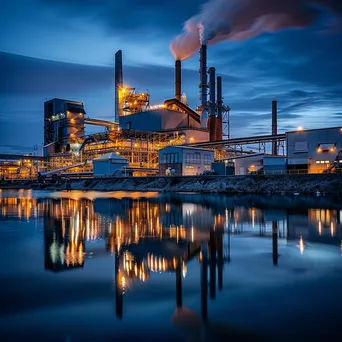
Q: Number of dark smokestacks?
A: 6